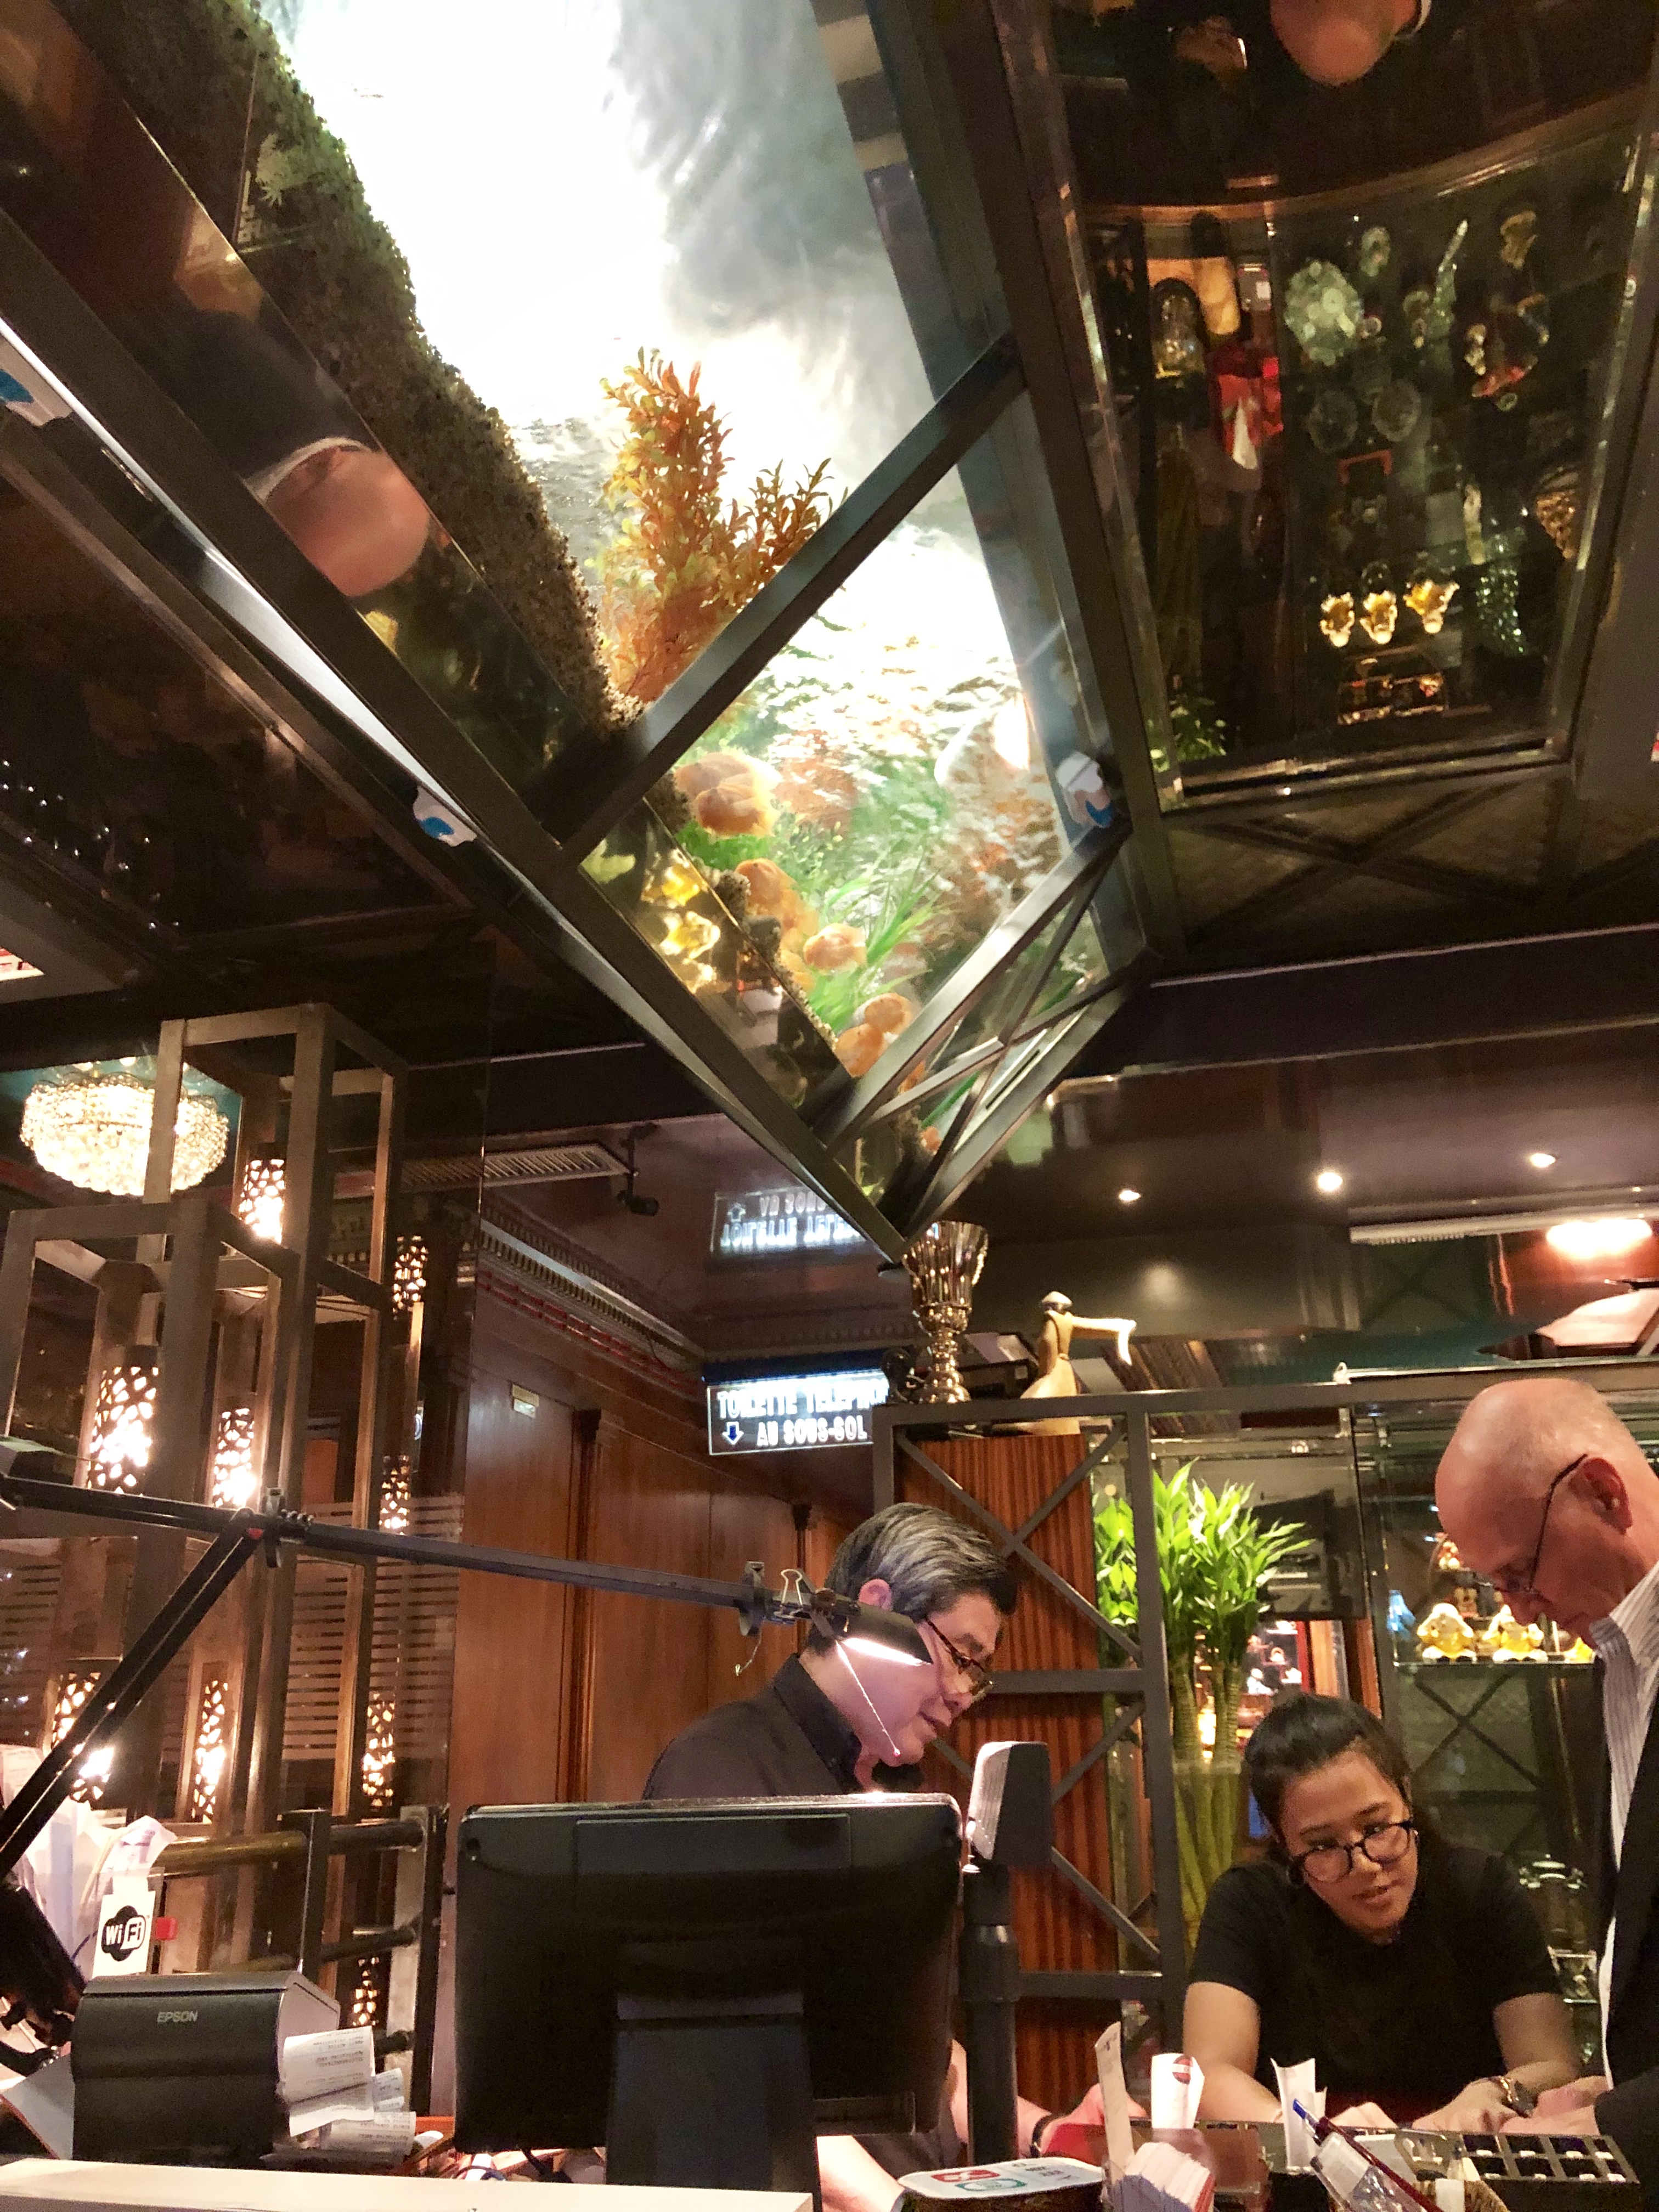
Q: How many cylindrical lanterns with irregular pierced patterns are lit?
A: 9